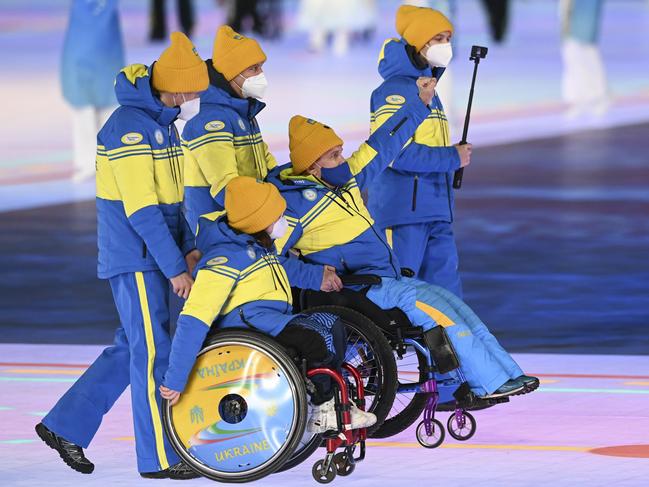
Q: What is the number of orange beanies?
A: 5